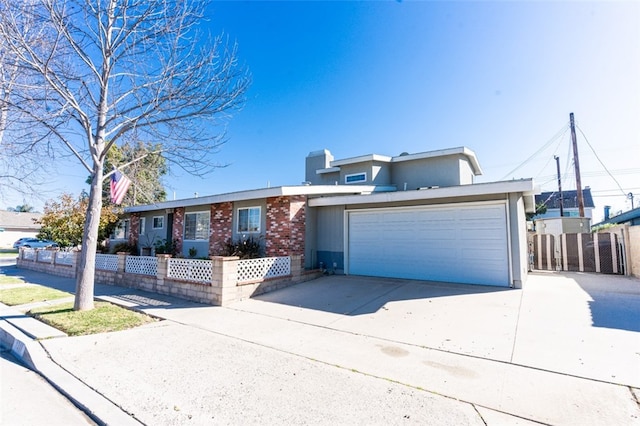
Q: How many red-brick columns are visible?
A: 4